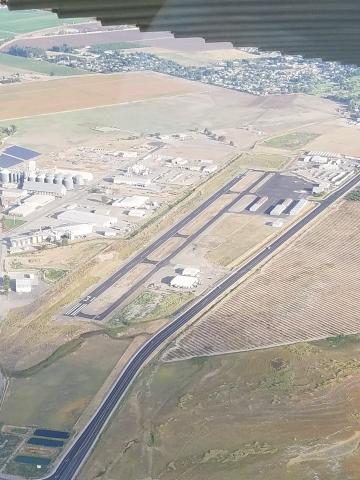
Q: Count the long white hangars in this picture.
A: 3